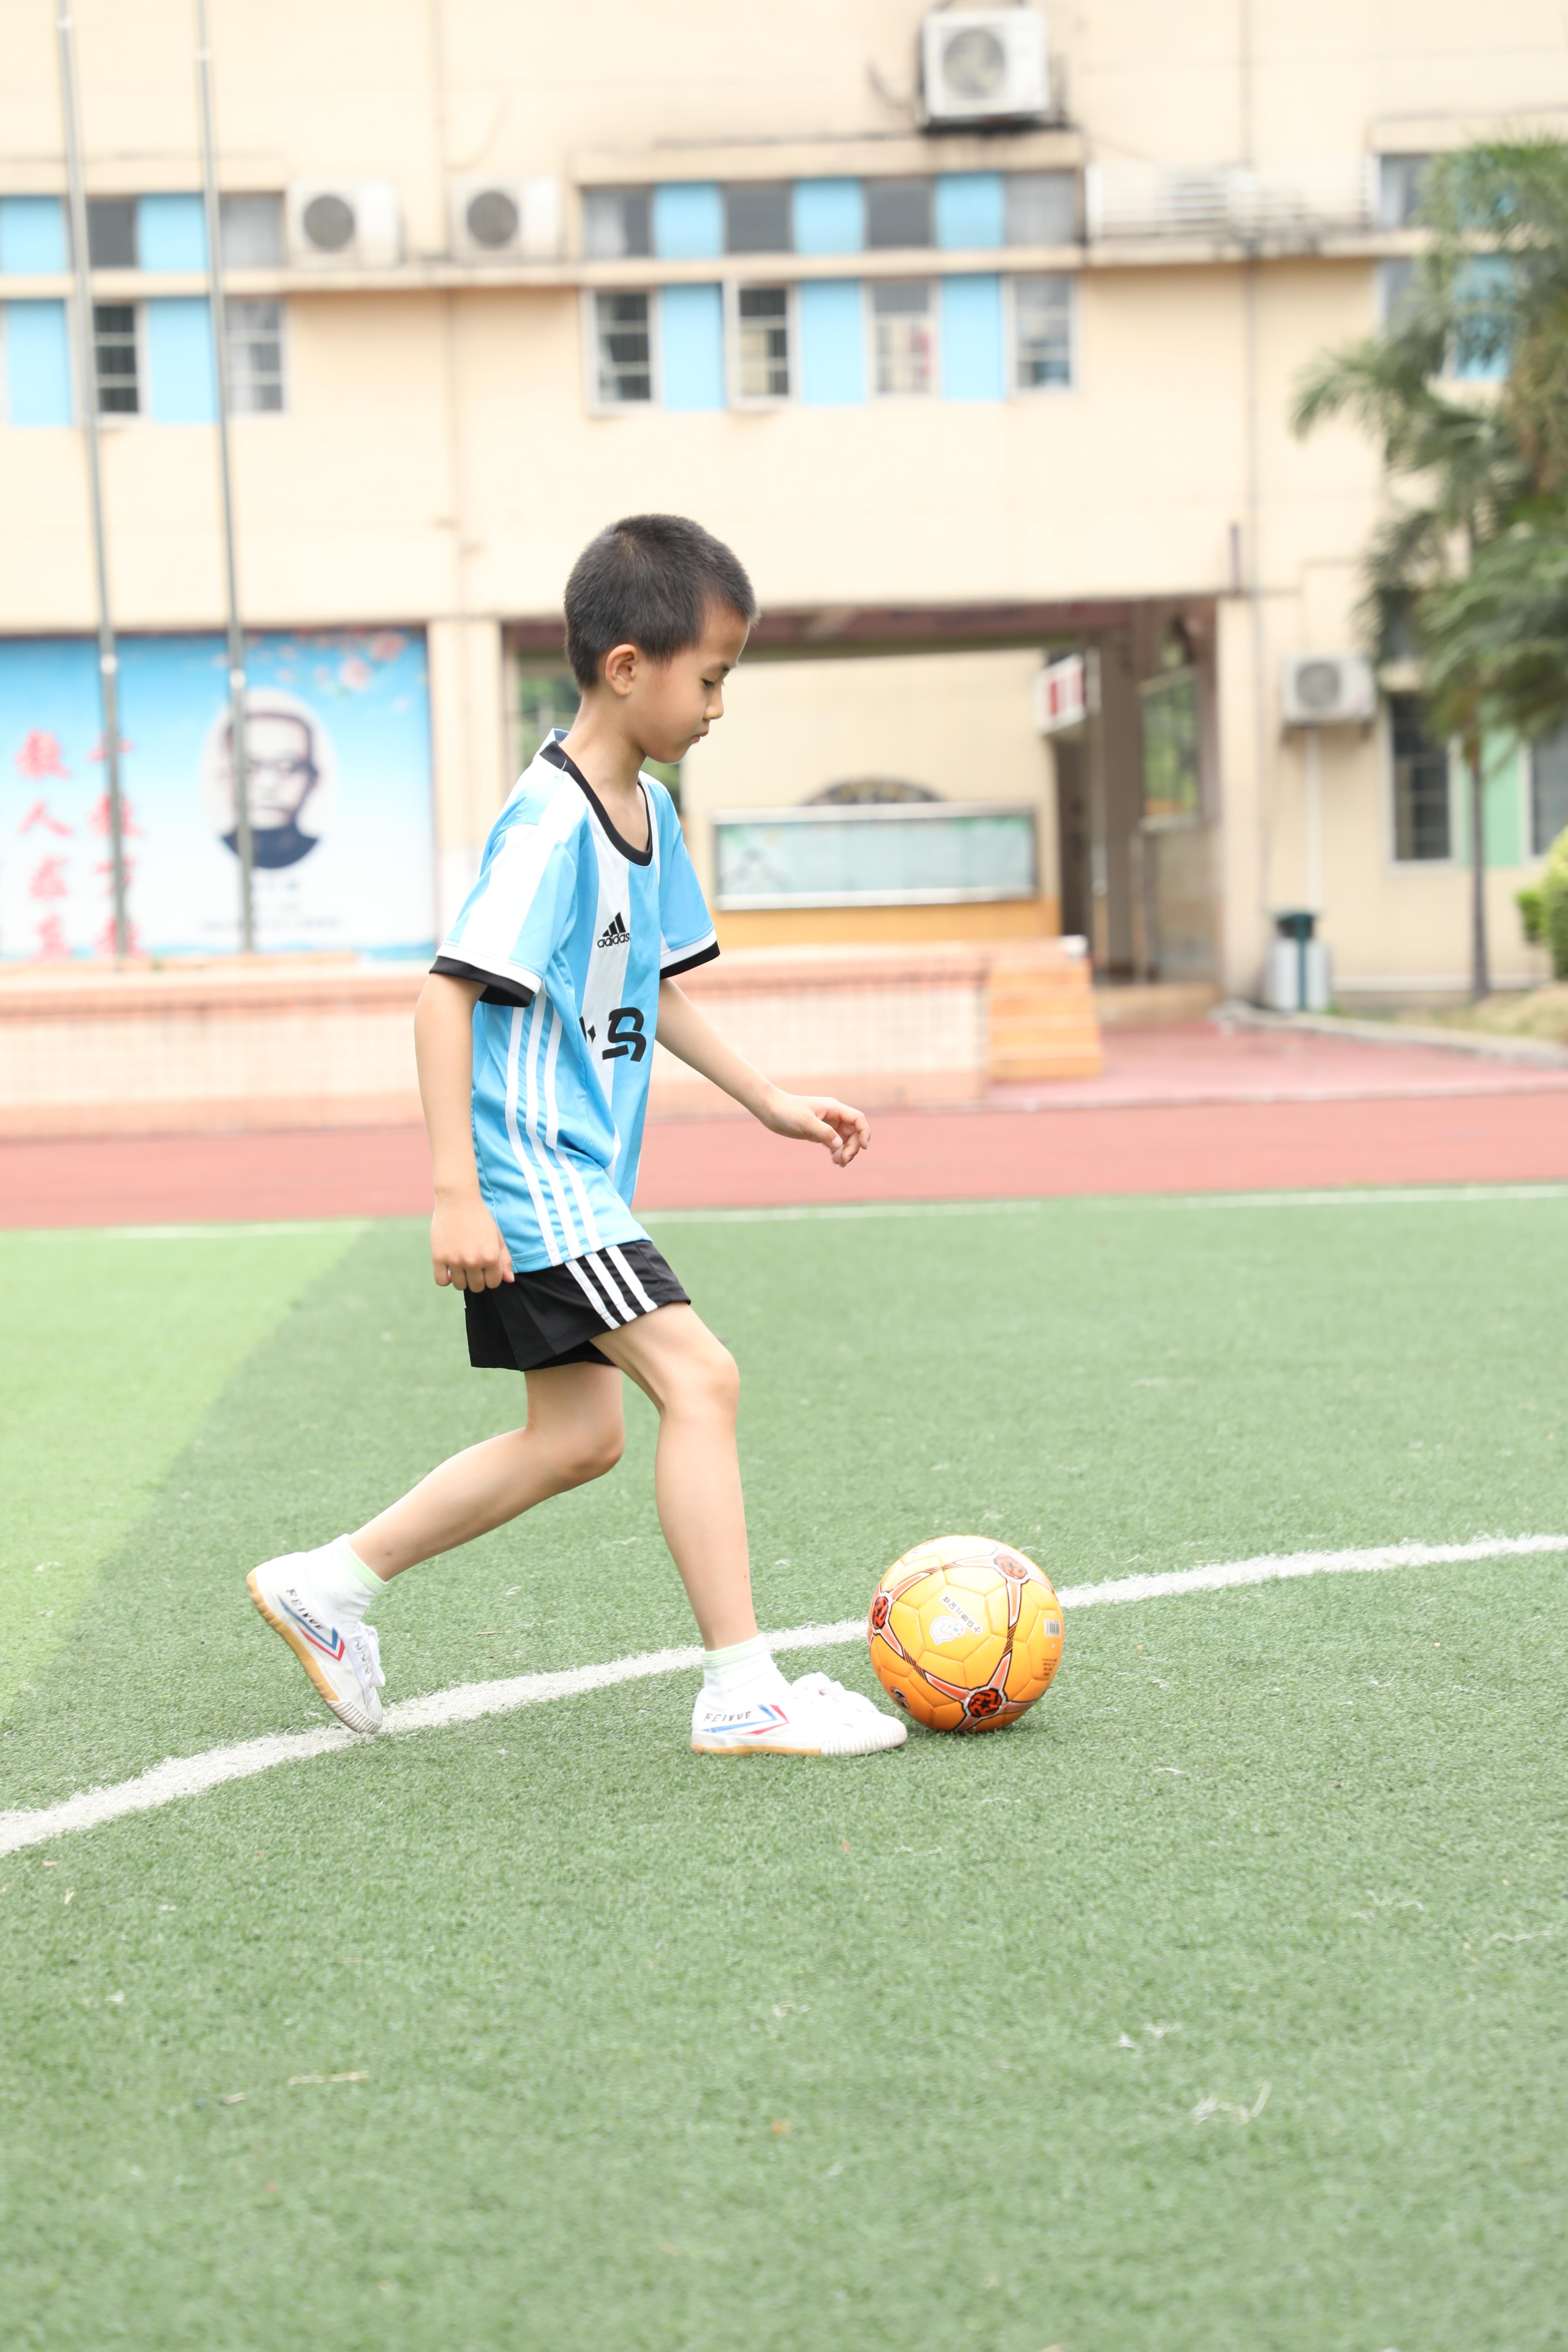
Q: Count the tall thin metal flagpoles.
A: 2